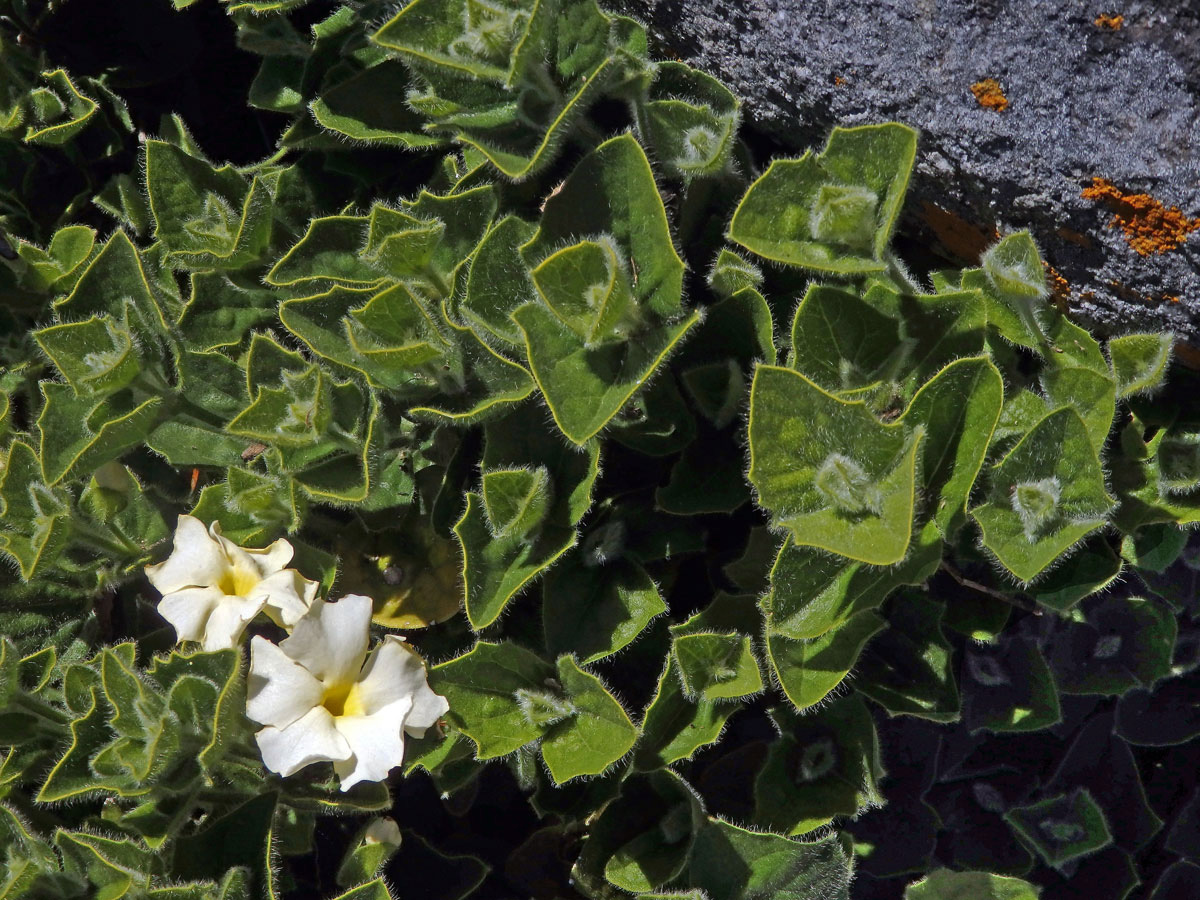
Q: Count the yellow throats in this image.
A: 2